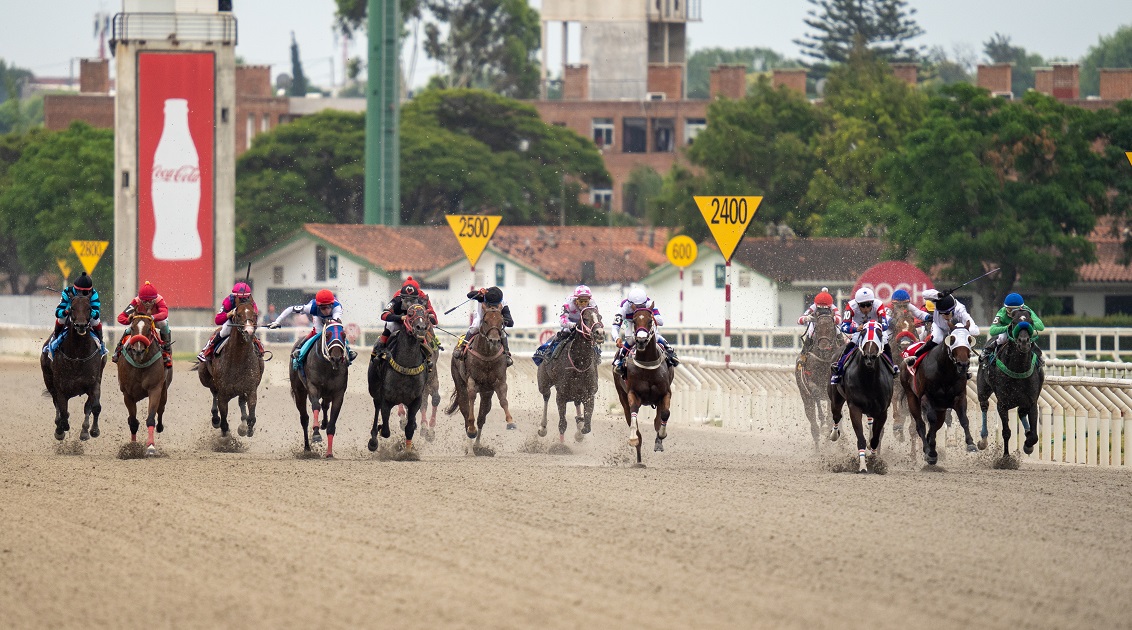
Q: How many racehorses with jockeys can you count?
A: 15